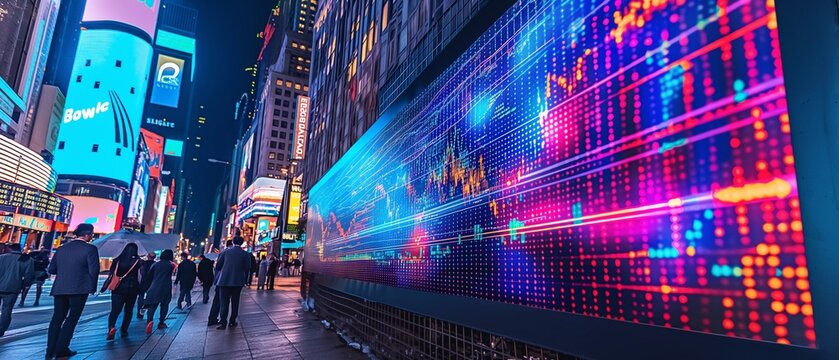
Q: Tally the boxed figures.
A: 0